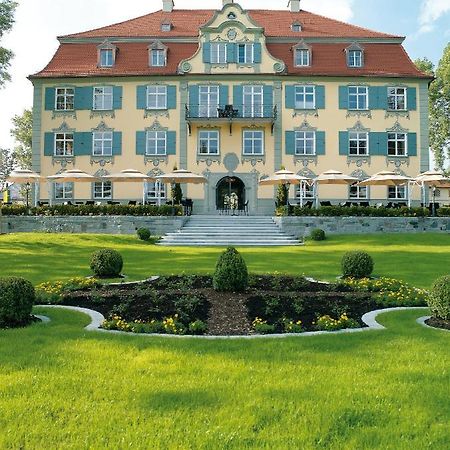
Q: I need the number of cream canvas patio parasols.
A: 8